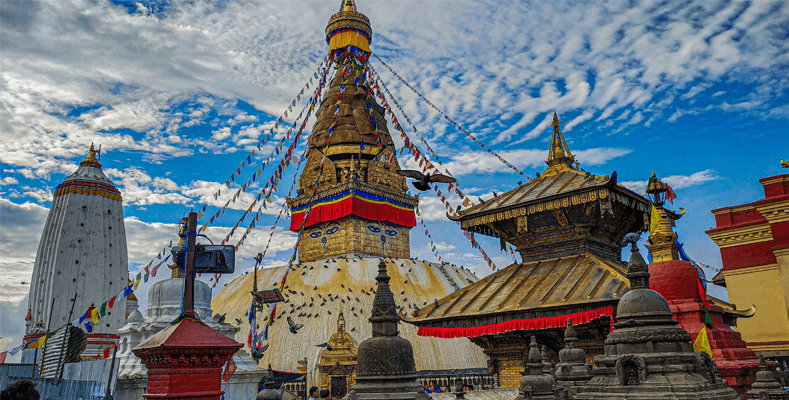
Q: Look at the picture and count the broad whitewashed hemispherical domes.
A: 1